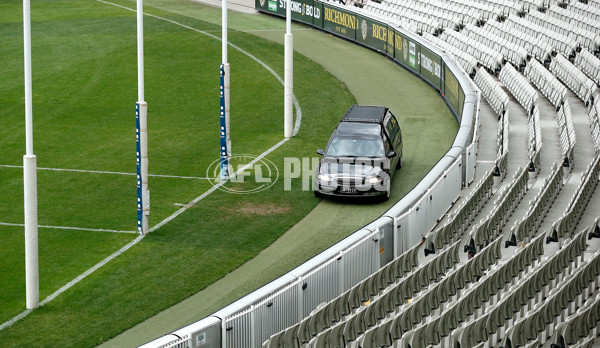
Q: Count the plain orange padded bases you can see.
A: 0